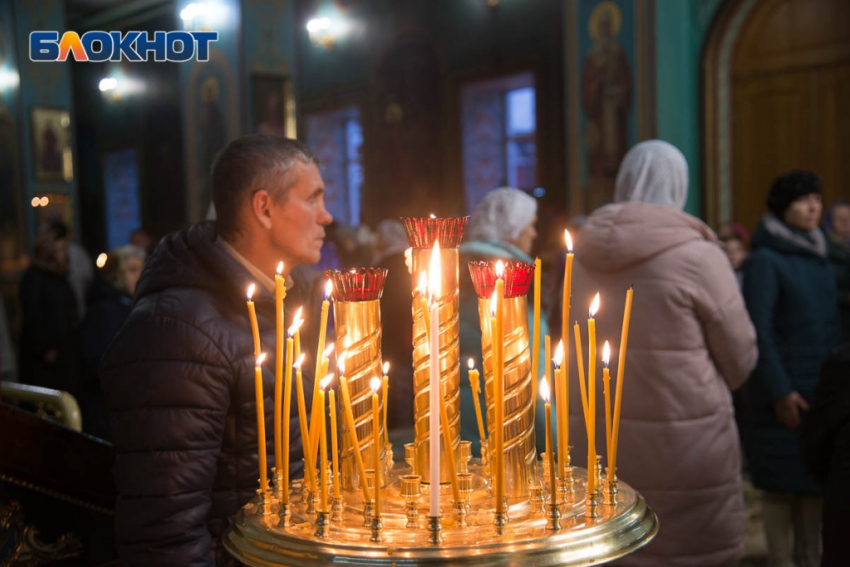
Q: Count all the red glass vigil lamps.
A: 3